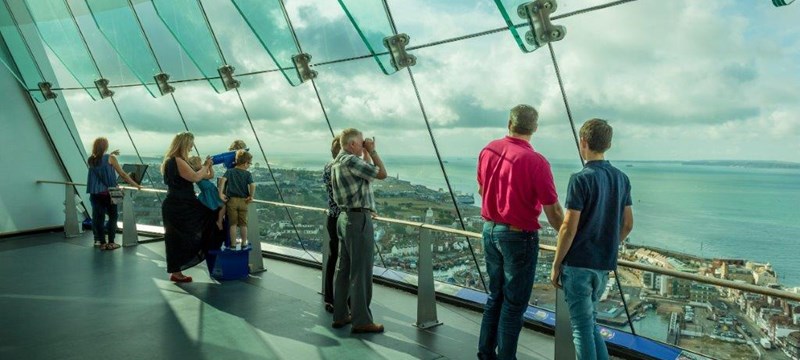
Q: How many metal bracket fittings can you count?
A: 7